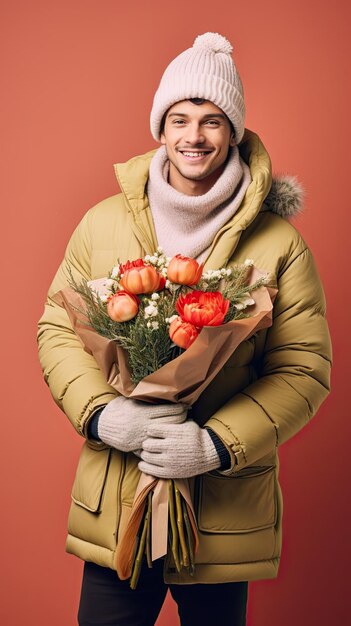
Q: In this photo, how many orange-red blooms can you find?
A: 5